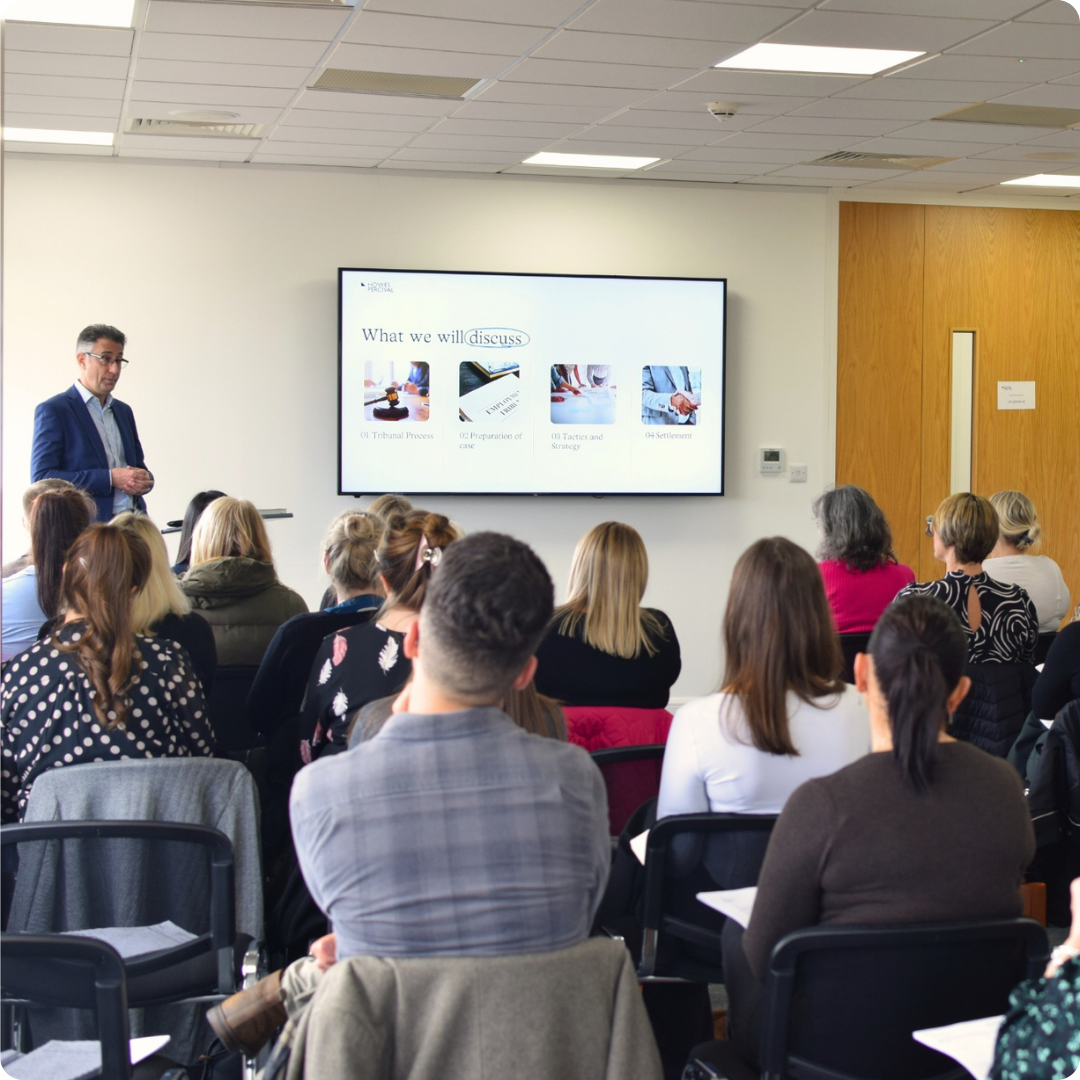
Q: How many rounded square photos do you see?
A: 4